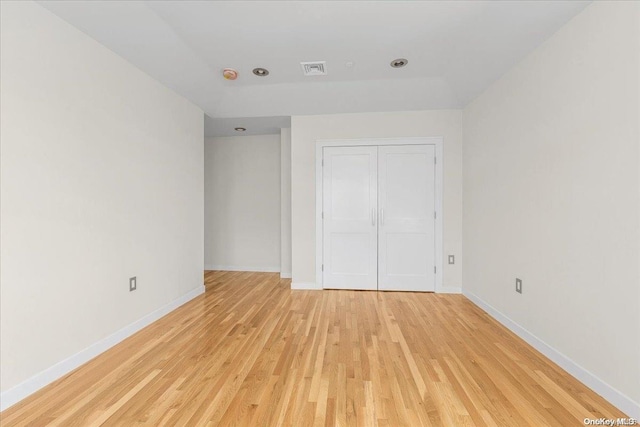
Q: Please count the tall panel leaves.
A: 2